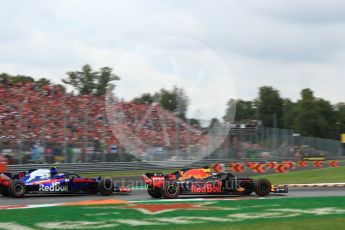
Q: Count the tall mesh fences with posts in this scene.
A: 1